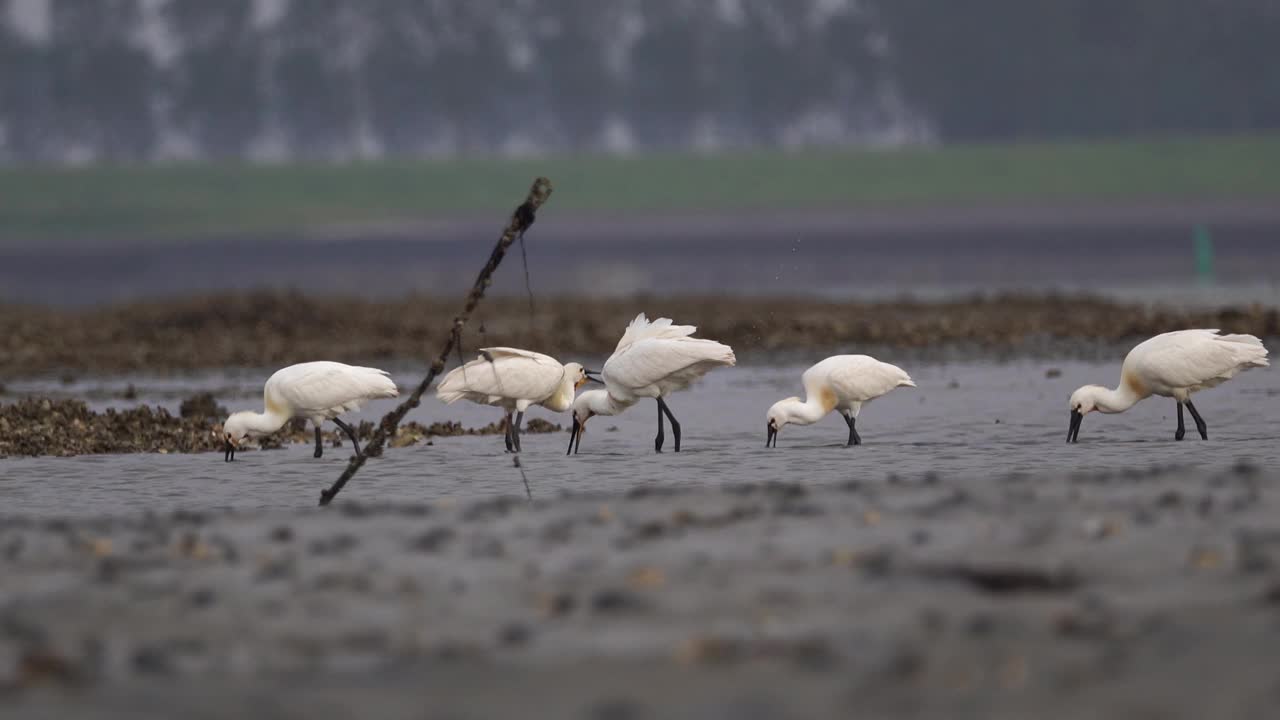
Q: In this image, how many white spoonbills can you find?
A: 5